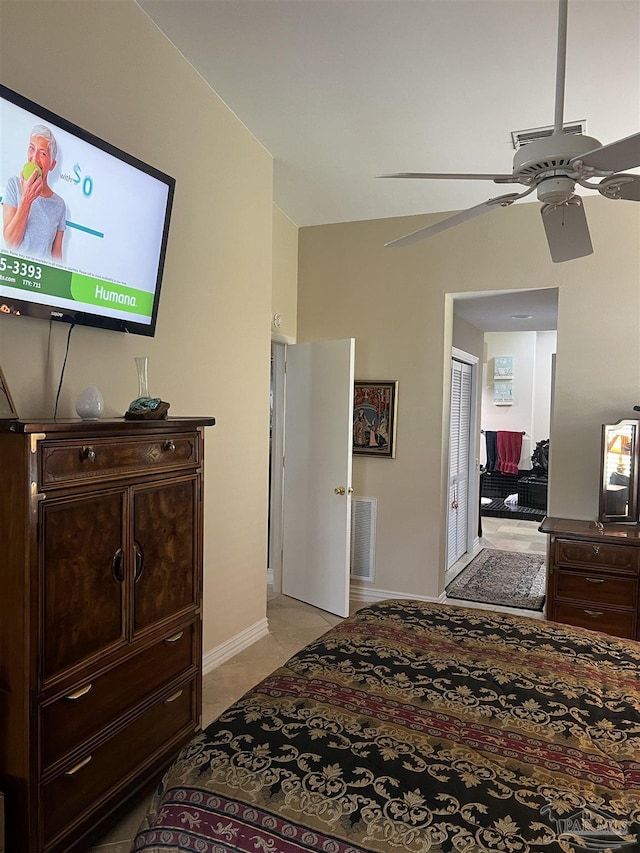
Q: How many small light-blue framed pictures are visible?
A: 2